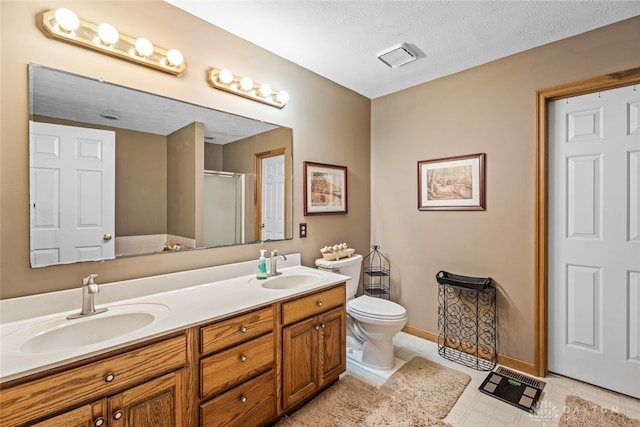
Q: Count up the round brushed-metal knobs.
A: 9